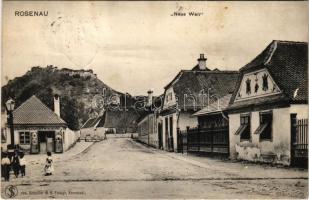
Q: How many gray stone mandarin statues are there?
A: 0